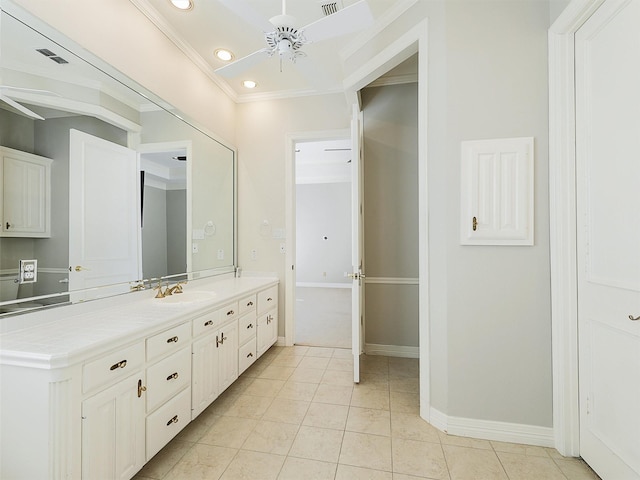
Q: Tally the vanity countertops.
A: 1